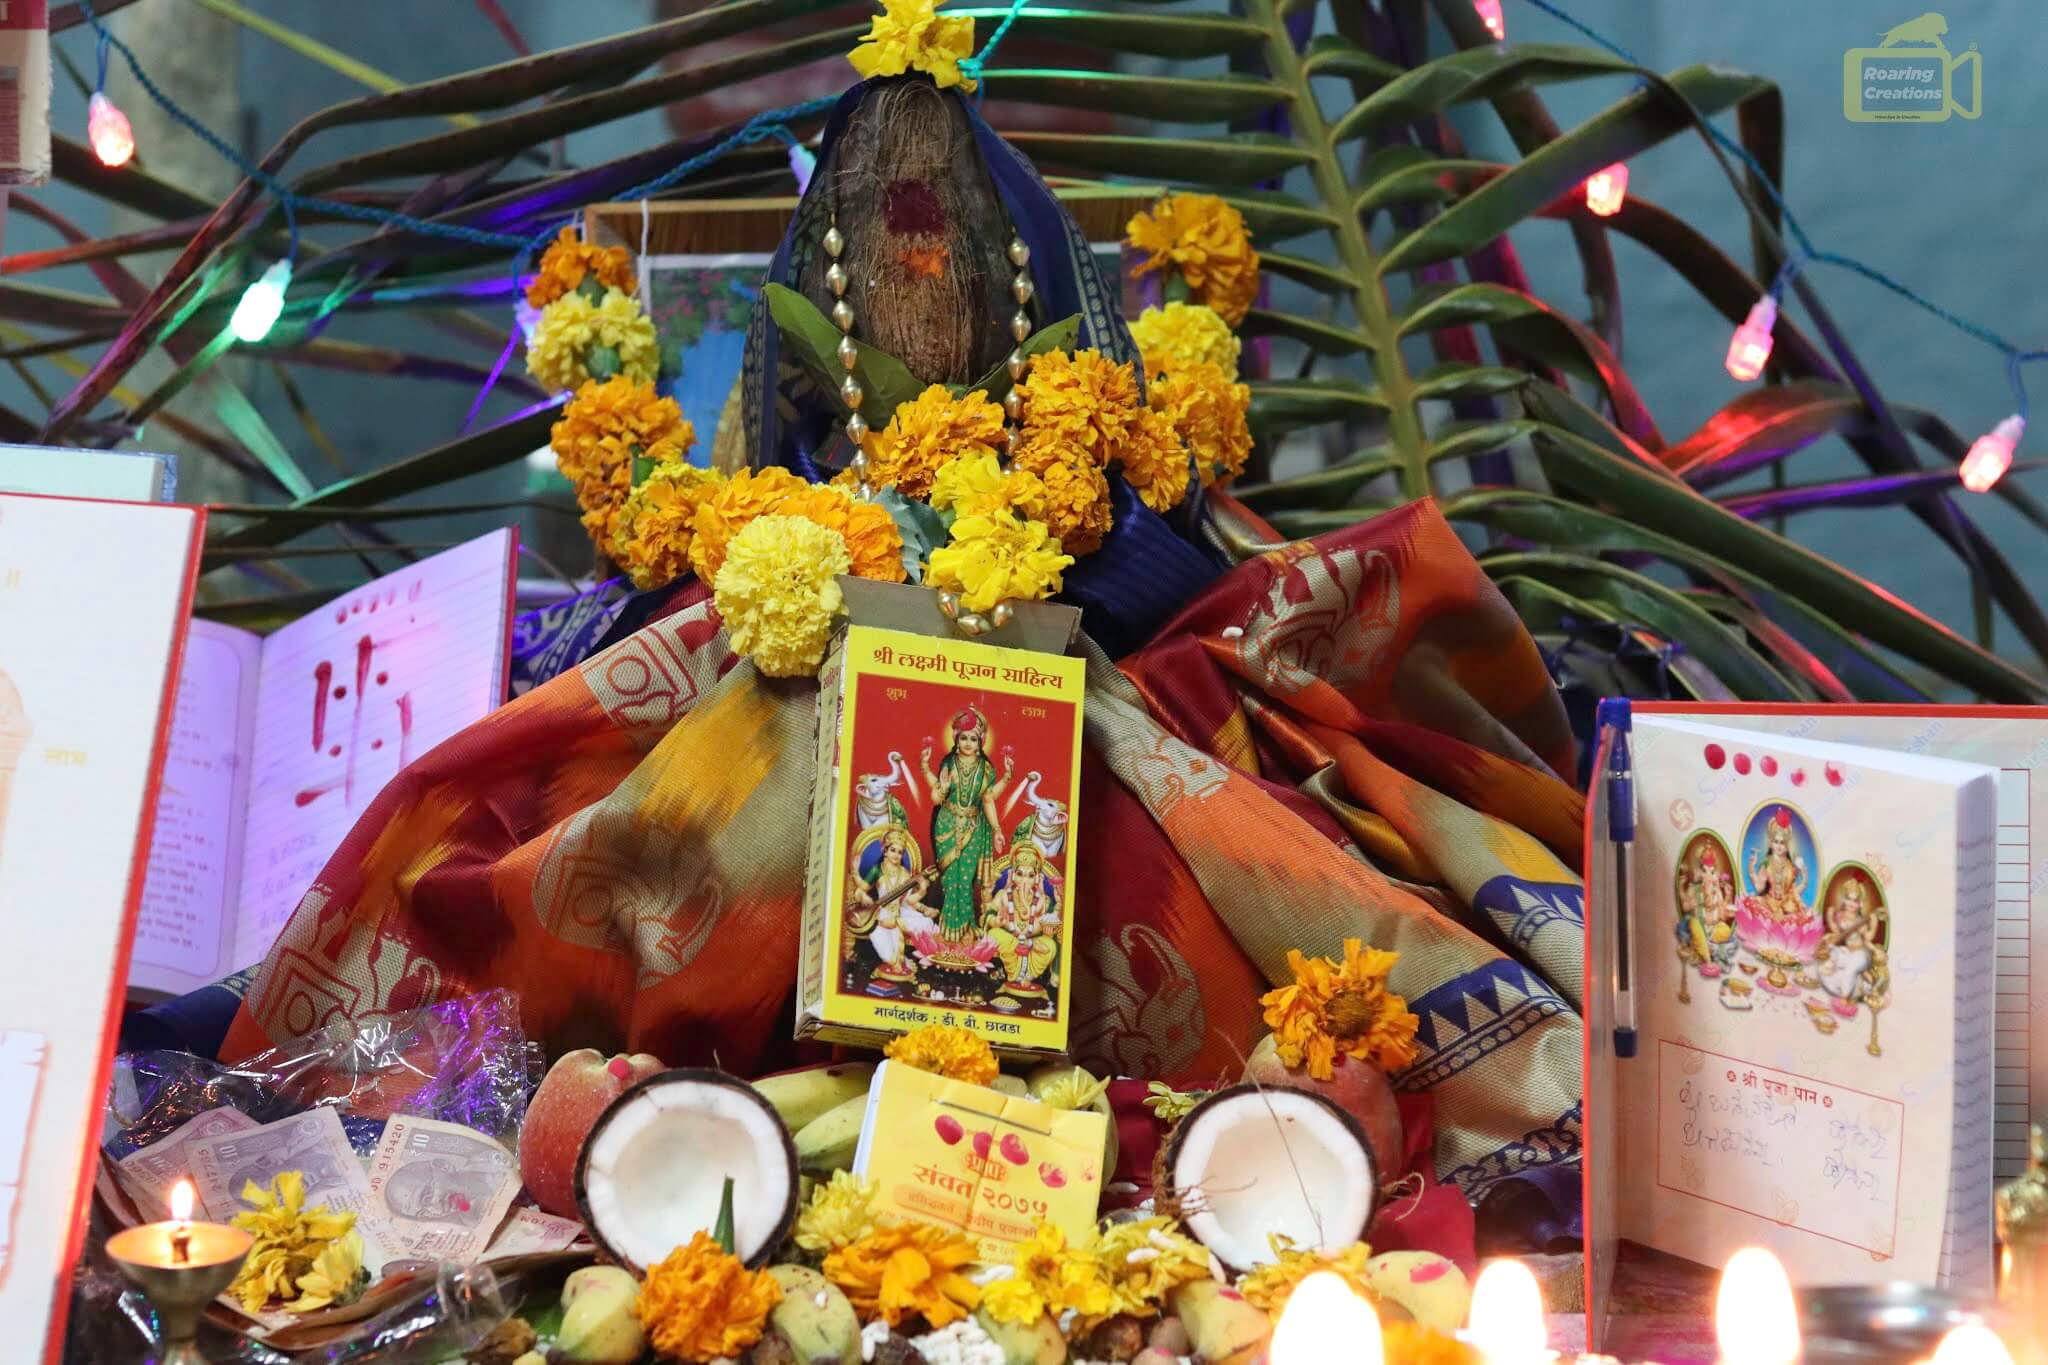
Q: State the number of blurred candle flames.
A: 4